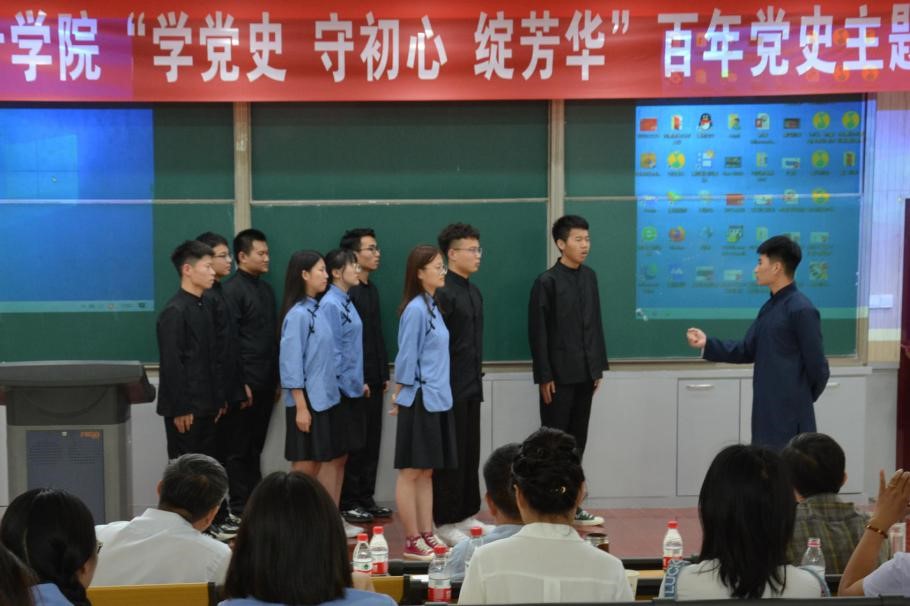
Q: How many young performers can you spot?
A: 10